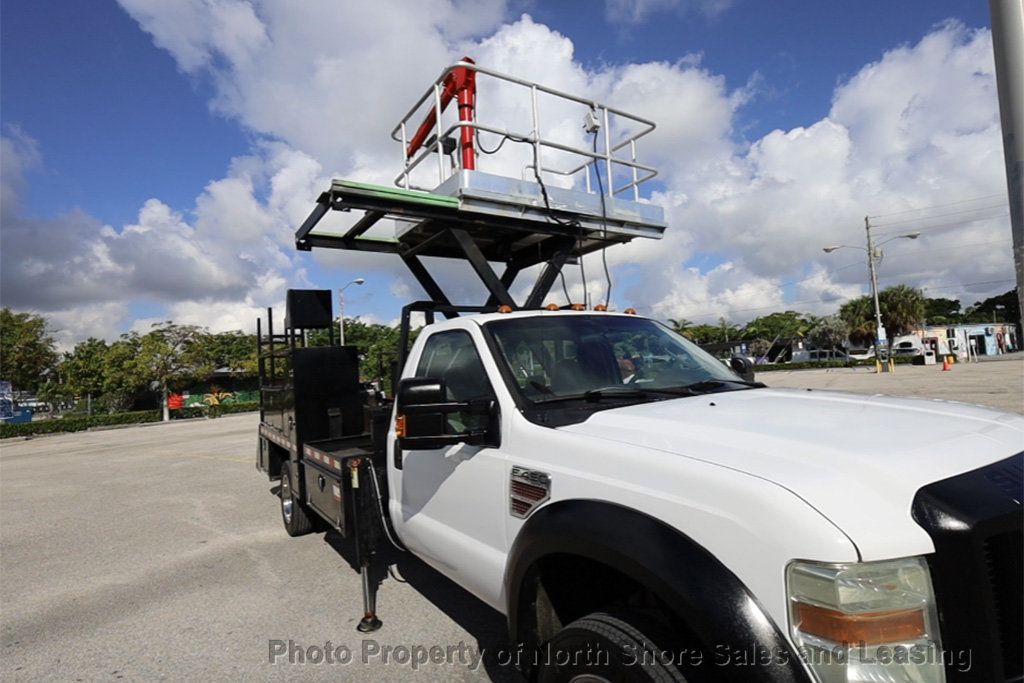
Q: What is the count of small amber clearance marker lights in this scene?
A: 5